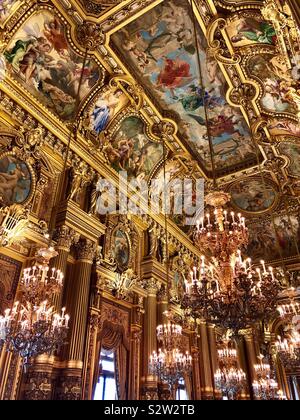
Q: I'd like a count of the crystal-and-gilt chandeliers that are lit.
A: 6